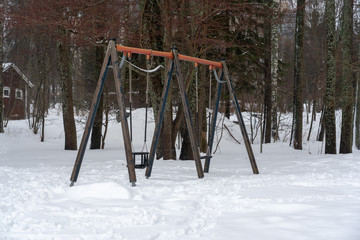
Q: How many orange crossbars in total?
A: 2